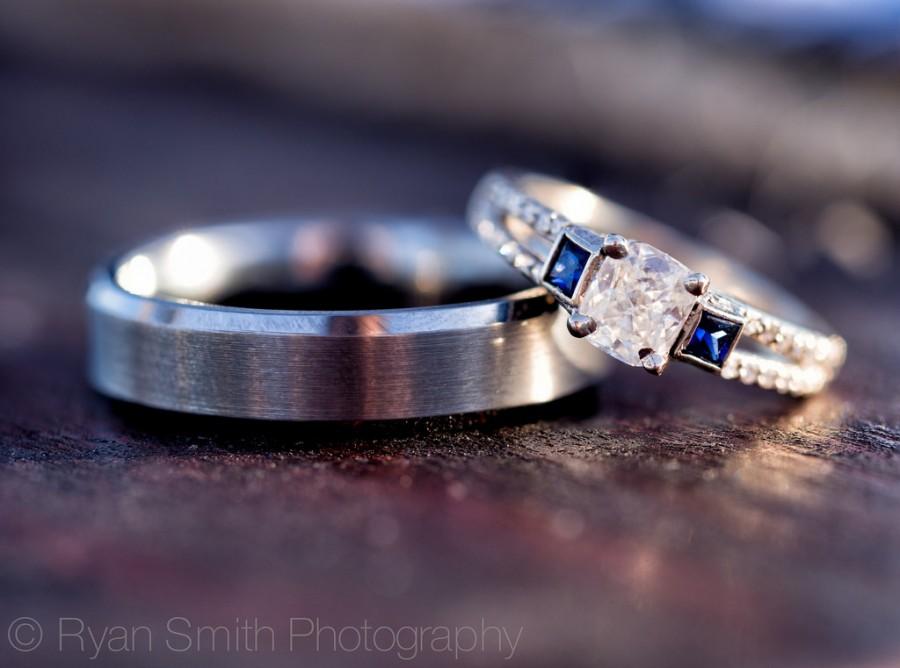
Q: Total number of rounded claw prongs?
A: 4